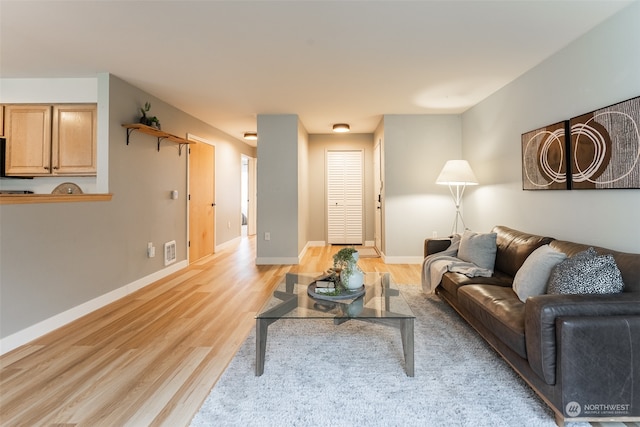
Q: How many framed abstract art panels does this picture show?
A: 2